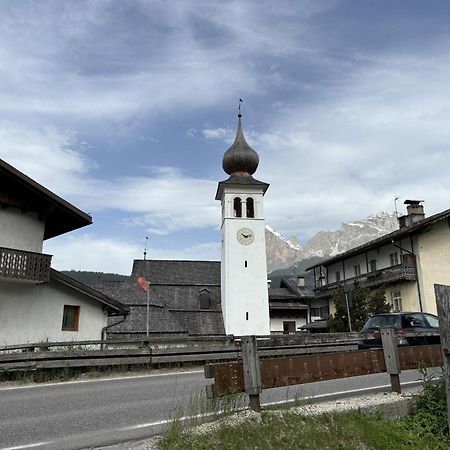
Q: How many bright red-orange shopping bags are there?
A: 0